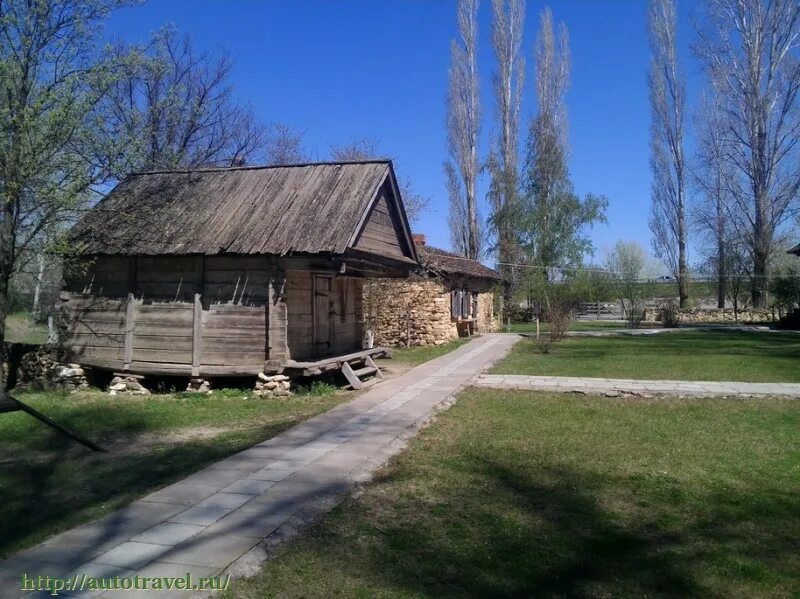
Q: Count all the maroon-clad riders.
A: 0